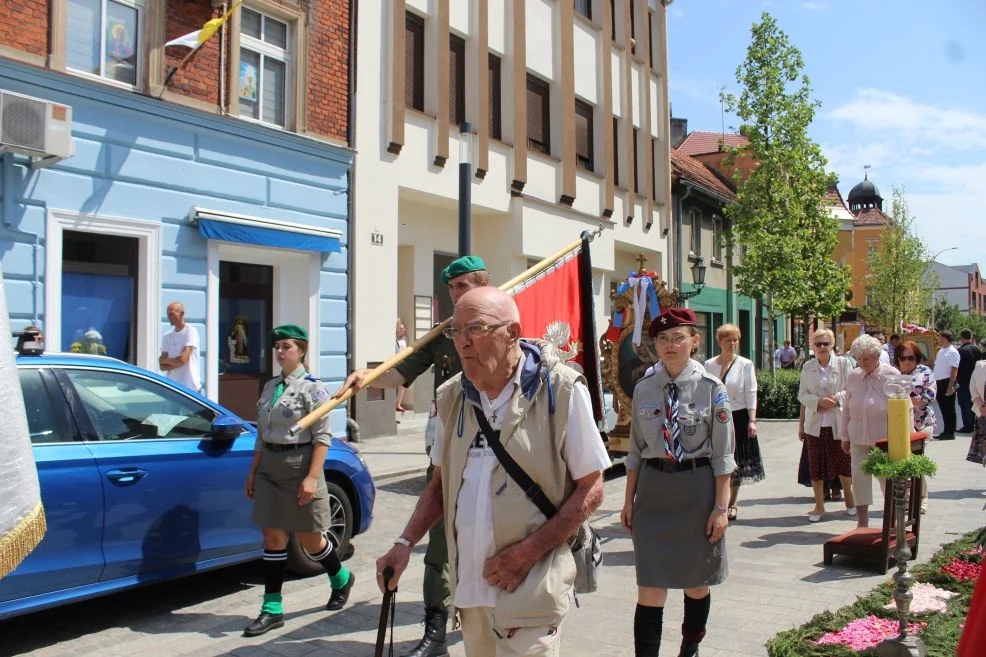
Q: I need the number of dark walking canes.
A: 1